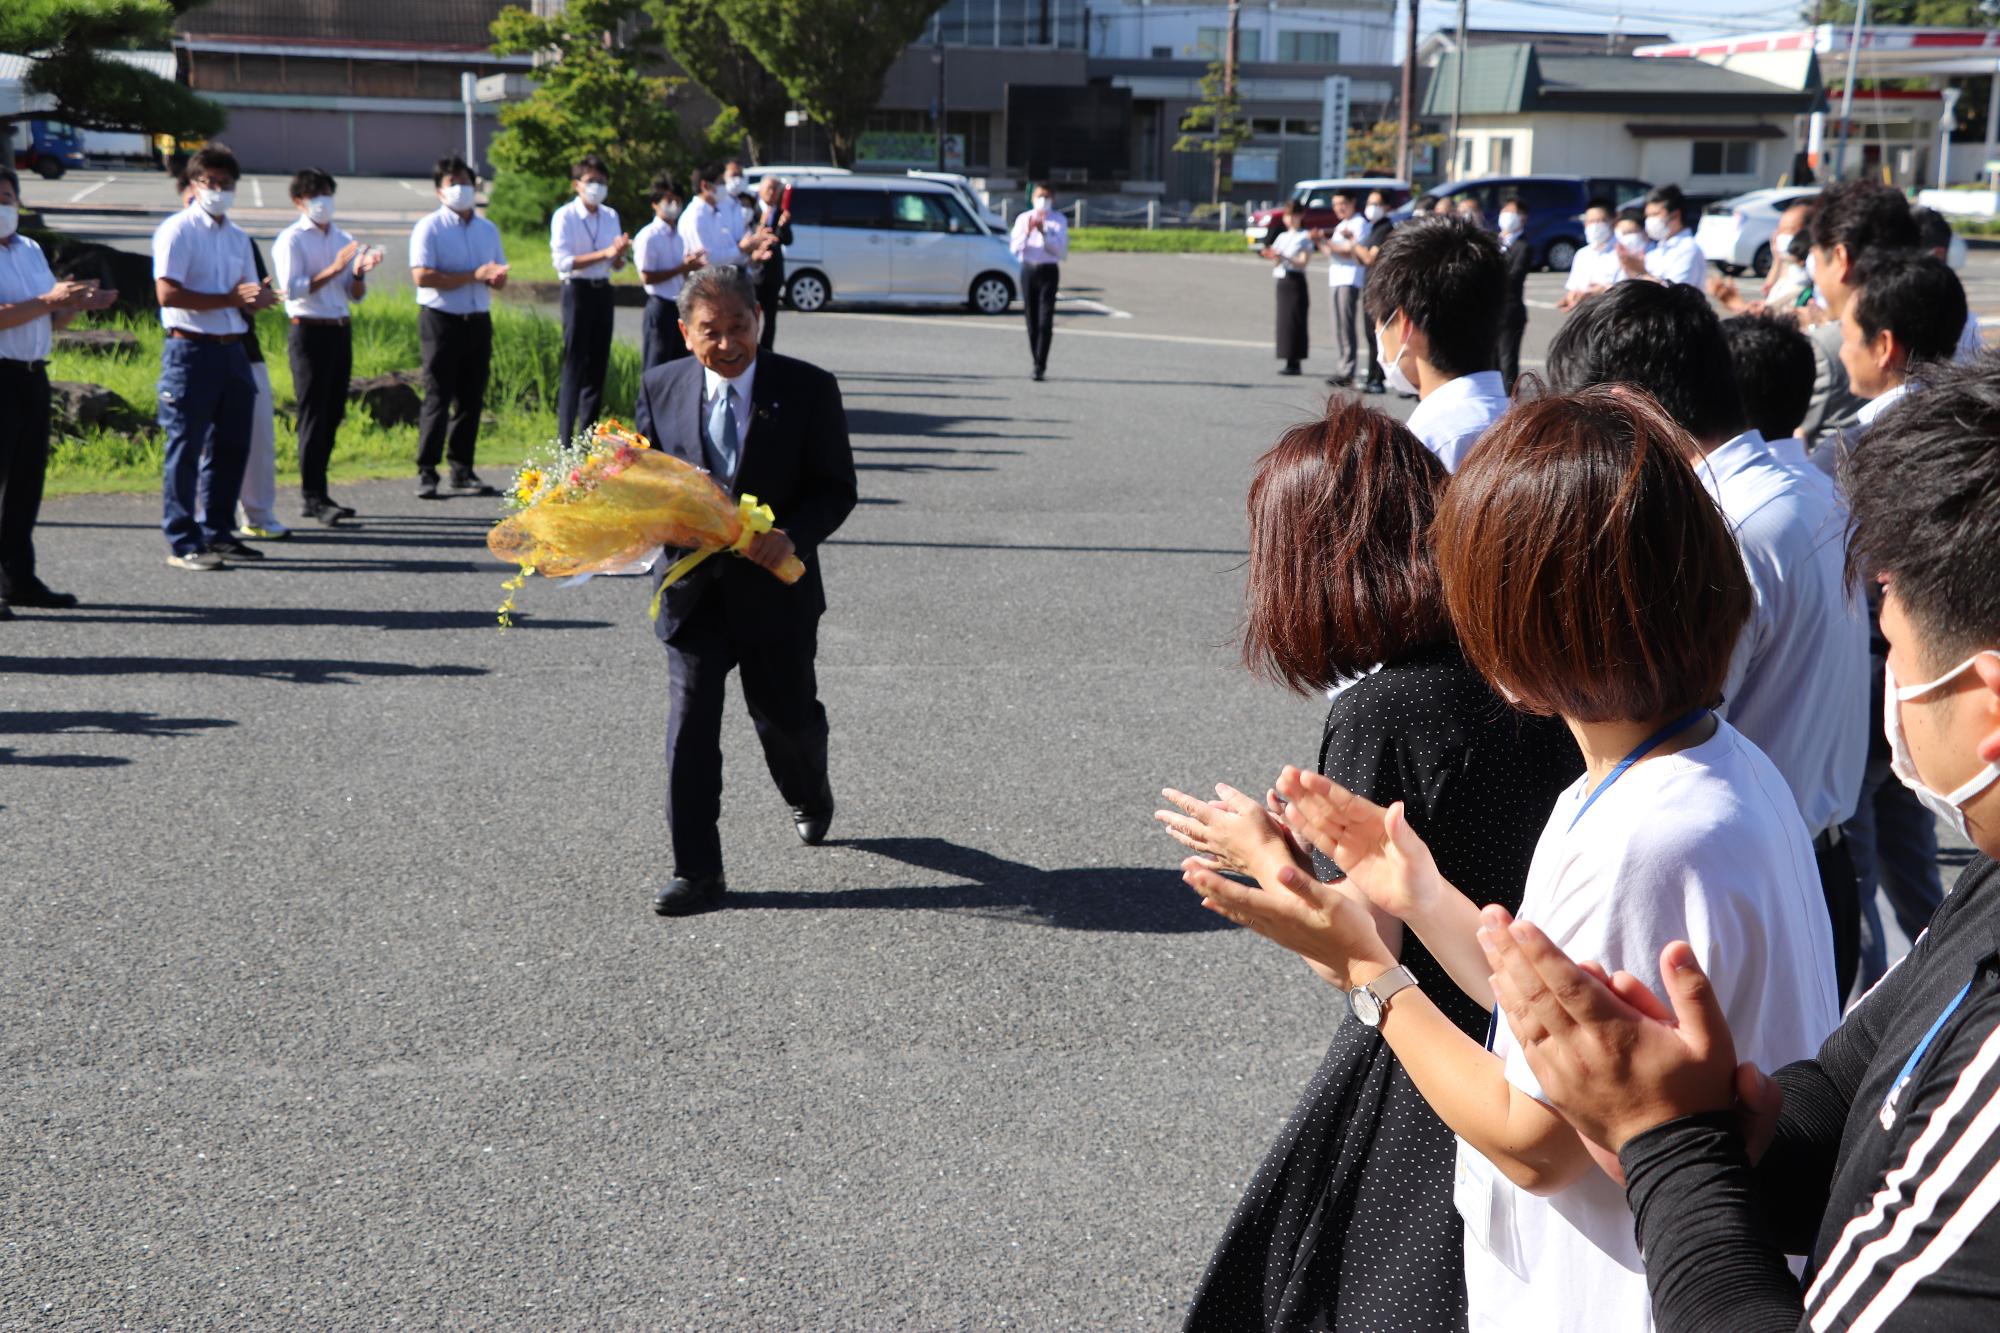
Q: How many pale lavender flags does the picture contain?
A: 0